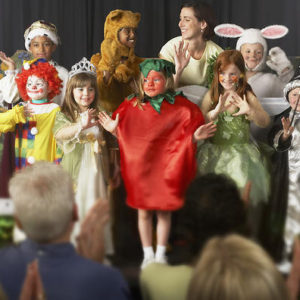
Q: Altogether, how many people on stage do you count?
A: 9